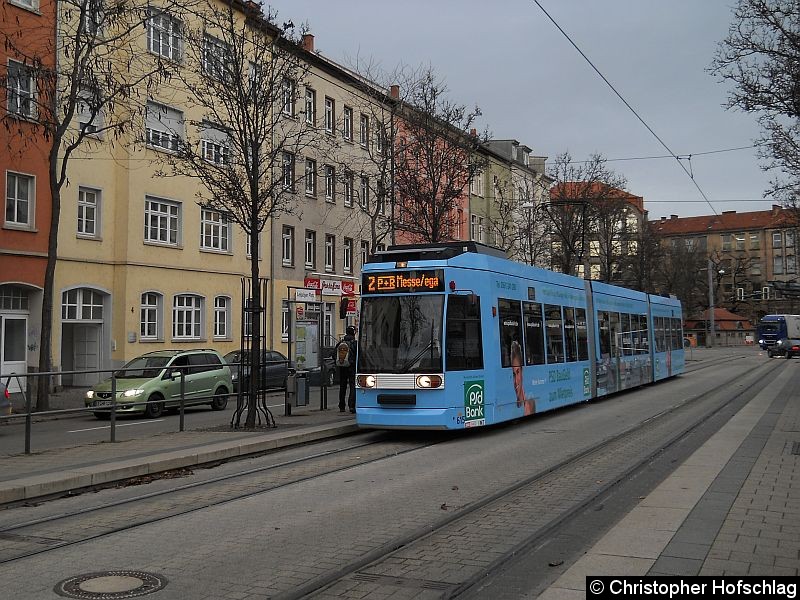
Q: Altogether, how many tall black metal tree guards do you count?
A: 1